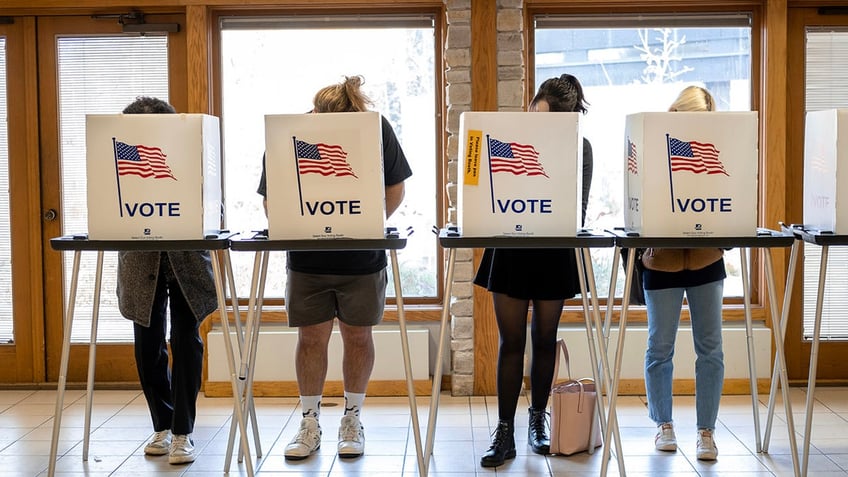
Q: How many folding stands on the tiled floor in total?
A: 5